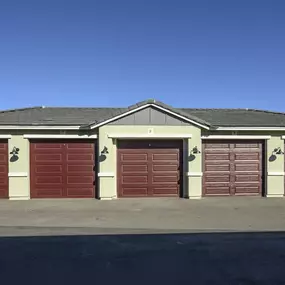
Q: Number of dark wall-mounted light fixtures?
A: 4